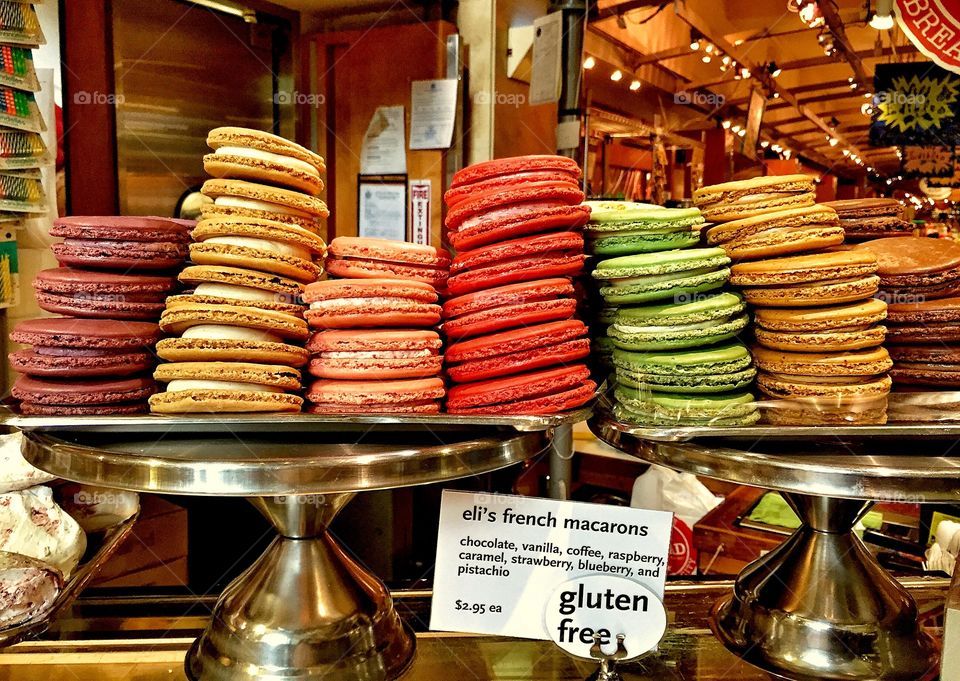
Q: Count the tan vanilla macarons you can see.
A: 6